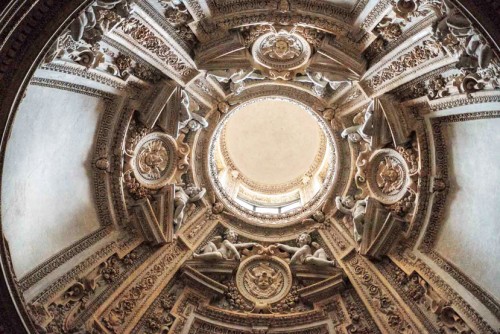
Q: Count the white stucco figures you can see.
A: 8